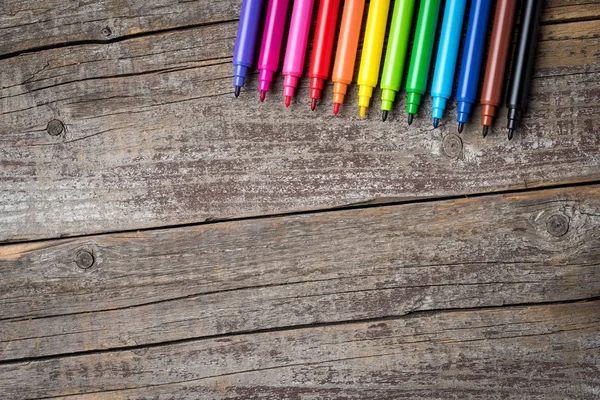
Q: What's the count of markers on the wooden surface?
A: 12